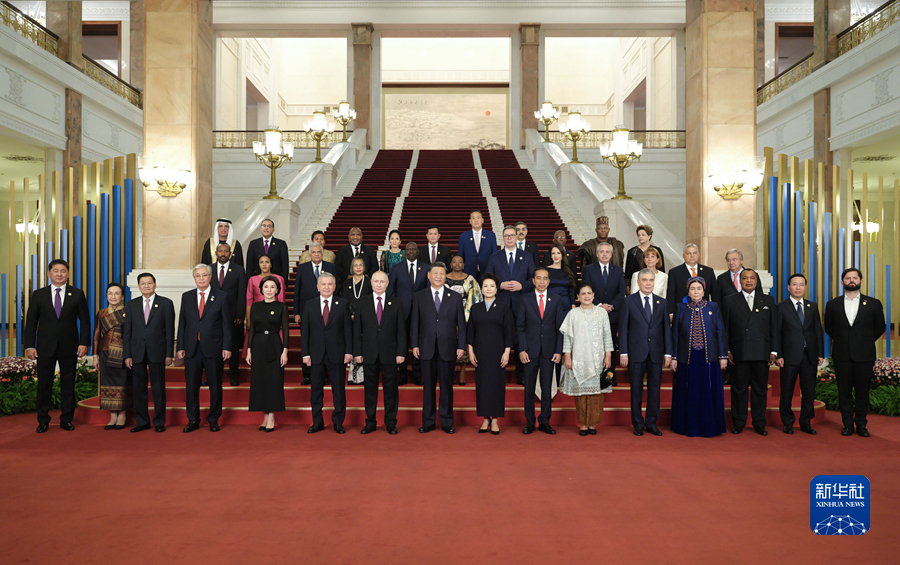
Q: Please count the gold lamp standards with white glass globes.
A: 6